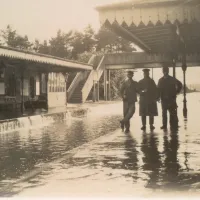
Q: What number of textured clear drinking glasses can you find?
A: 0